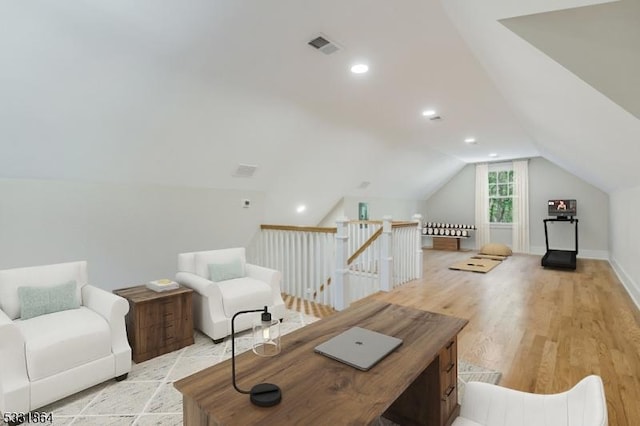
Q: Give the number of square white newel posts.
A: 3